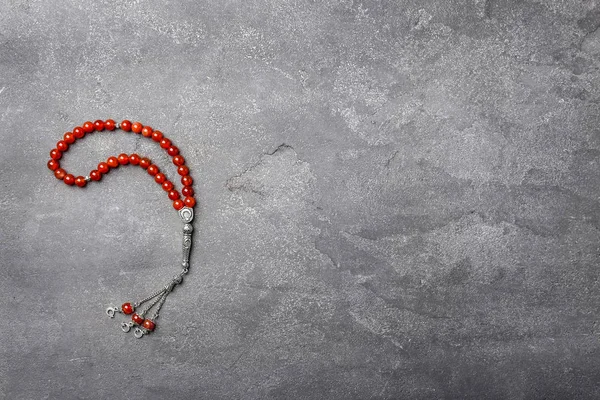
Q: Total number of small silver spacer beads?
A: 2